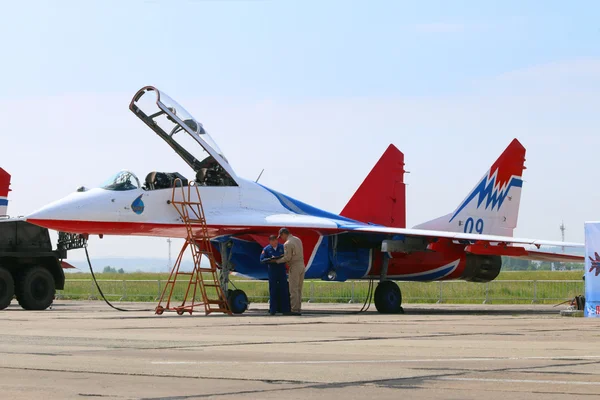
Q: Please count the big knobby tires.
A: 2